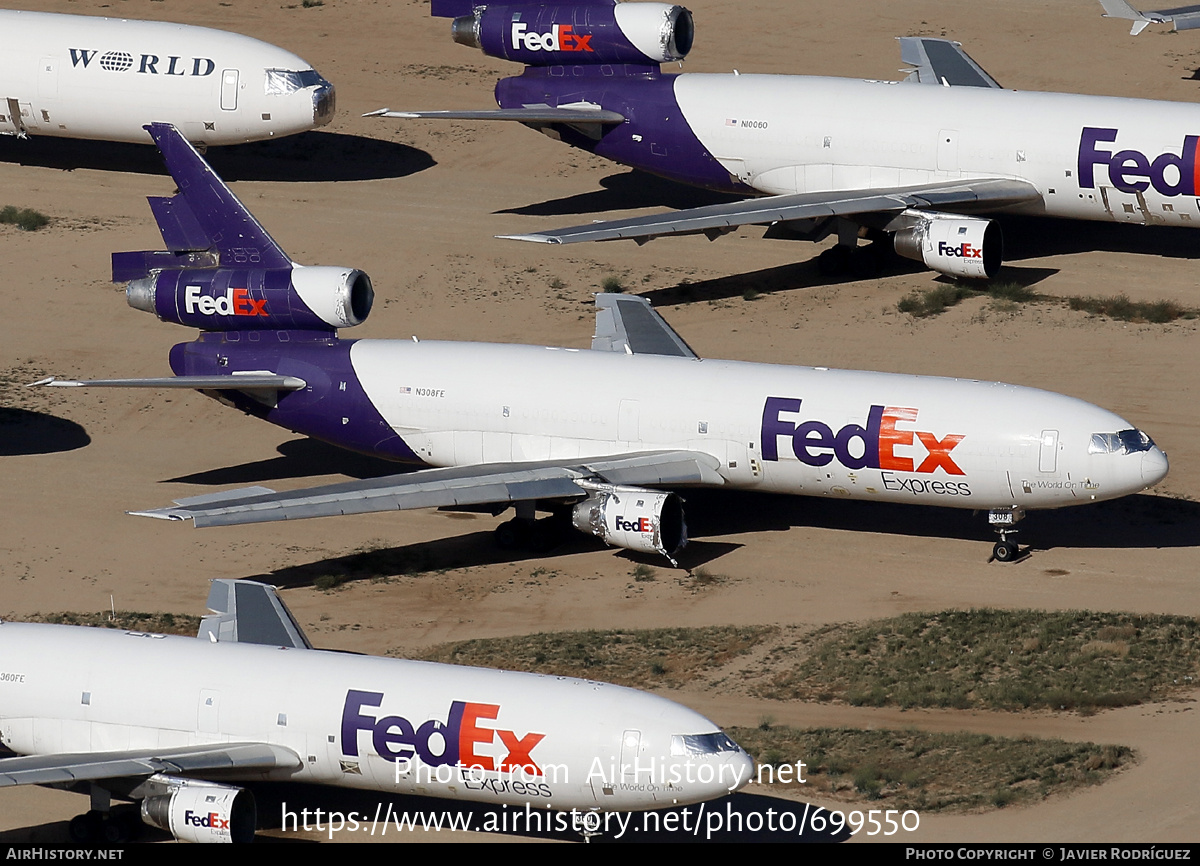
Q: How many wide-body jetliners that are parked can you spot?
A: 4